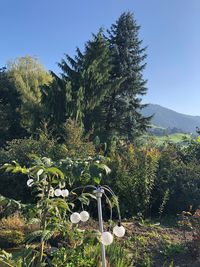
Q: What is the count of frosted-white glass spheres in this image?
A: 7